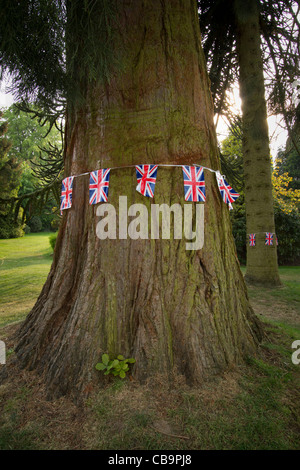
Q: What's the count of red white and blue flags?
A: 7